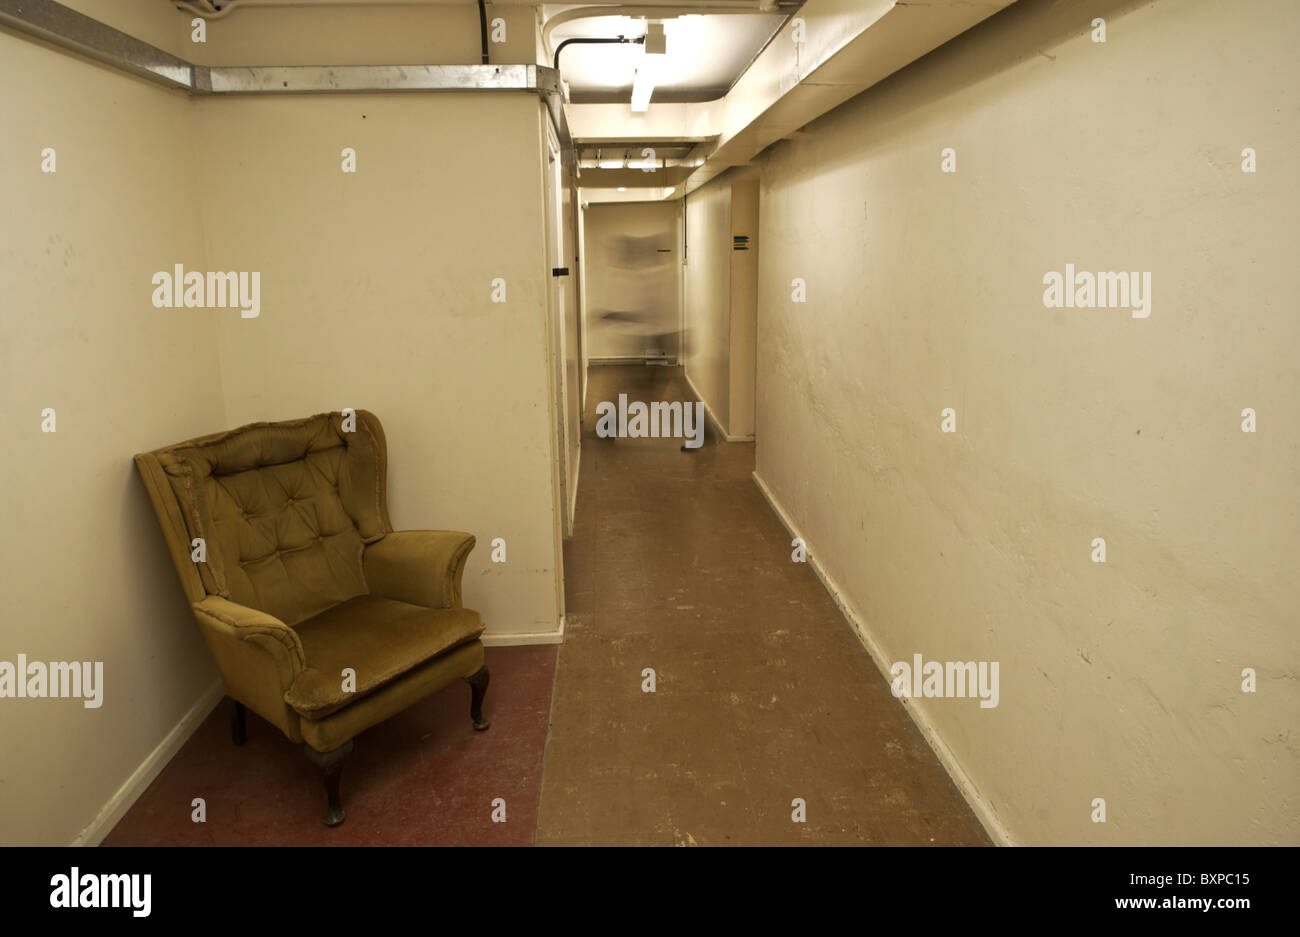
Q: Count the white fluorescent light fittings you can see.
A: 1